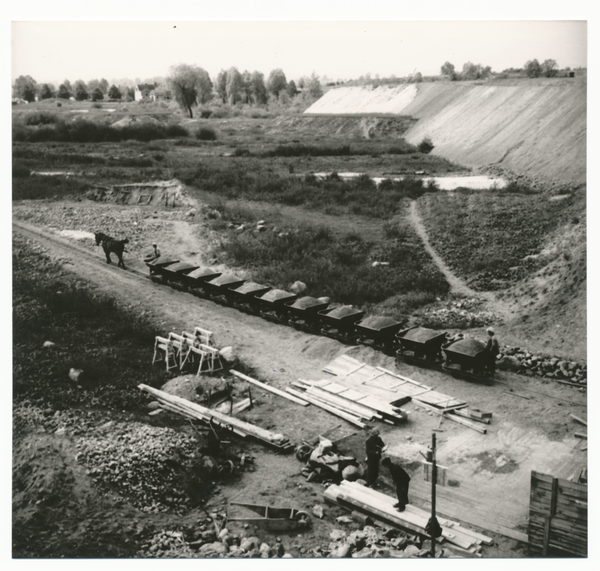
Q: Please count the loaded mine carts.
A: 11